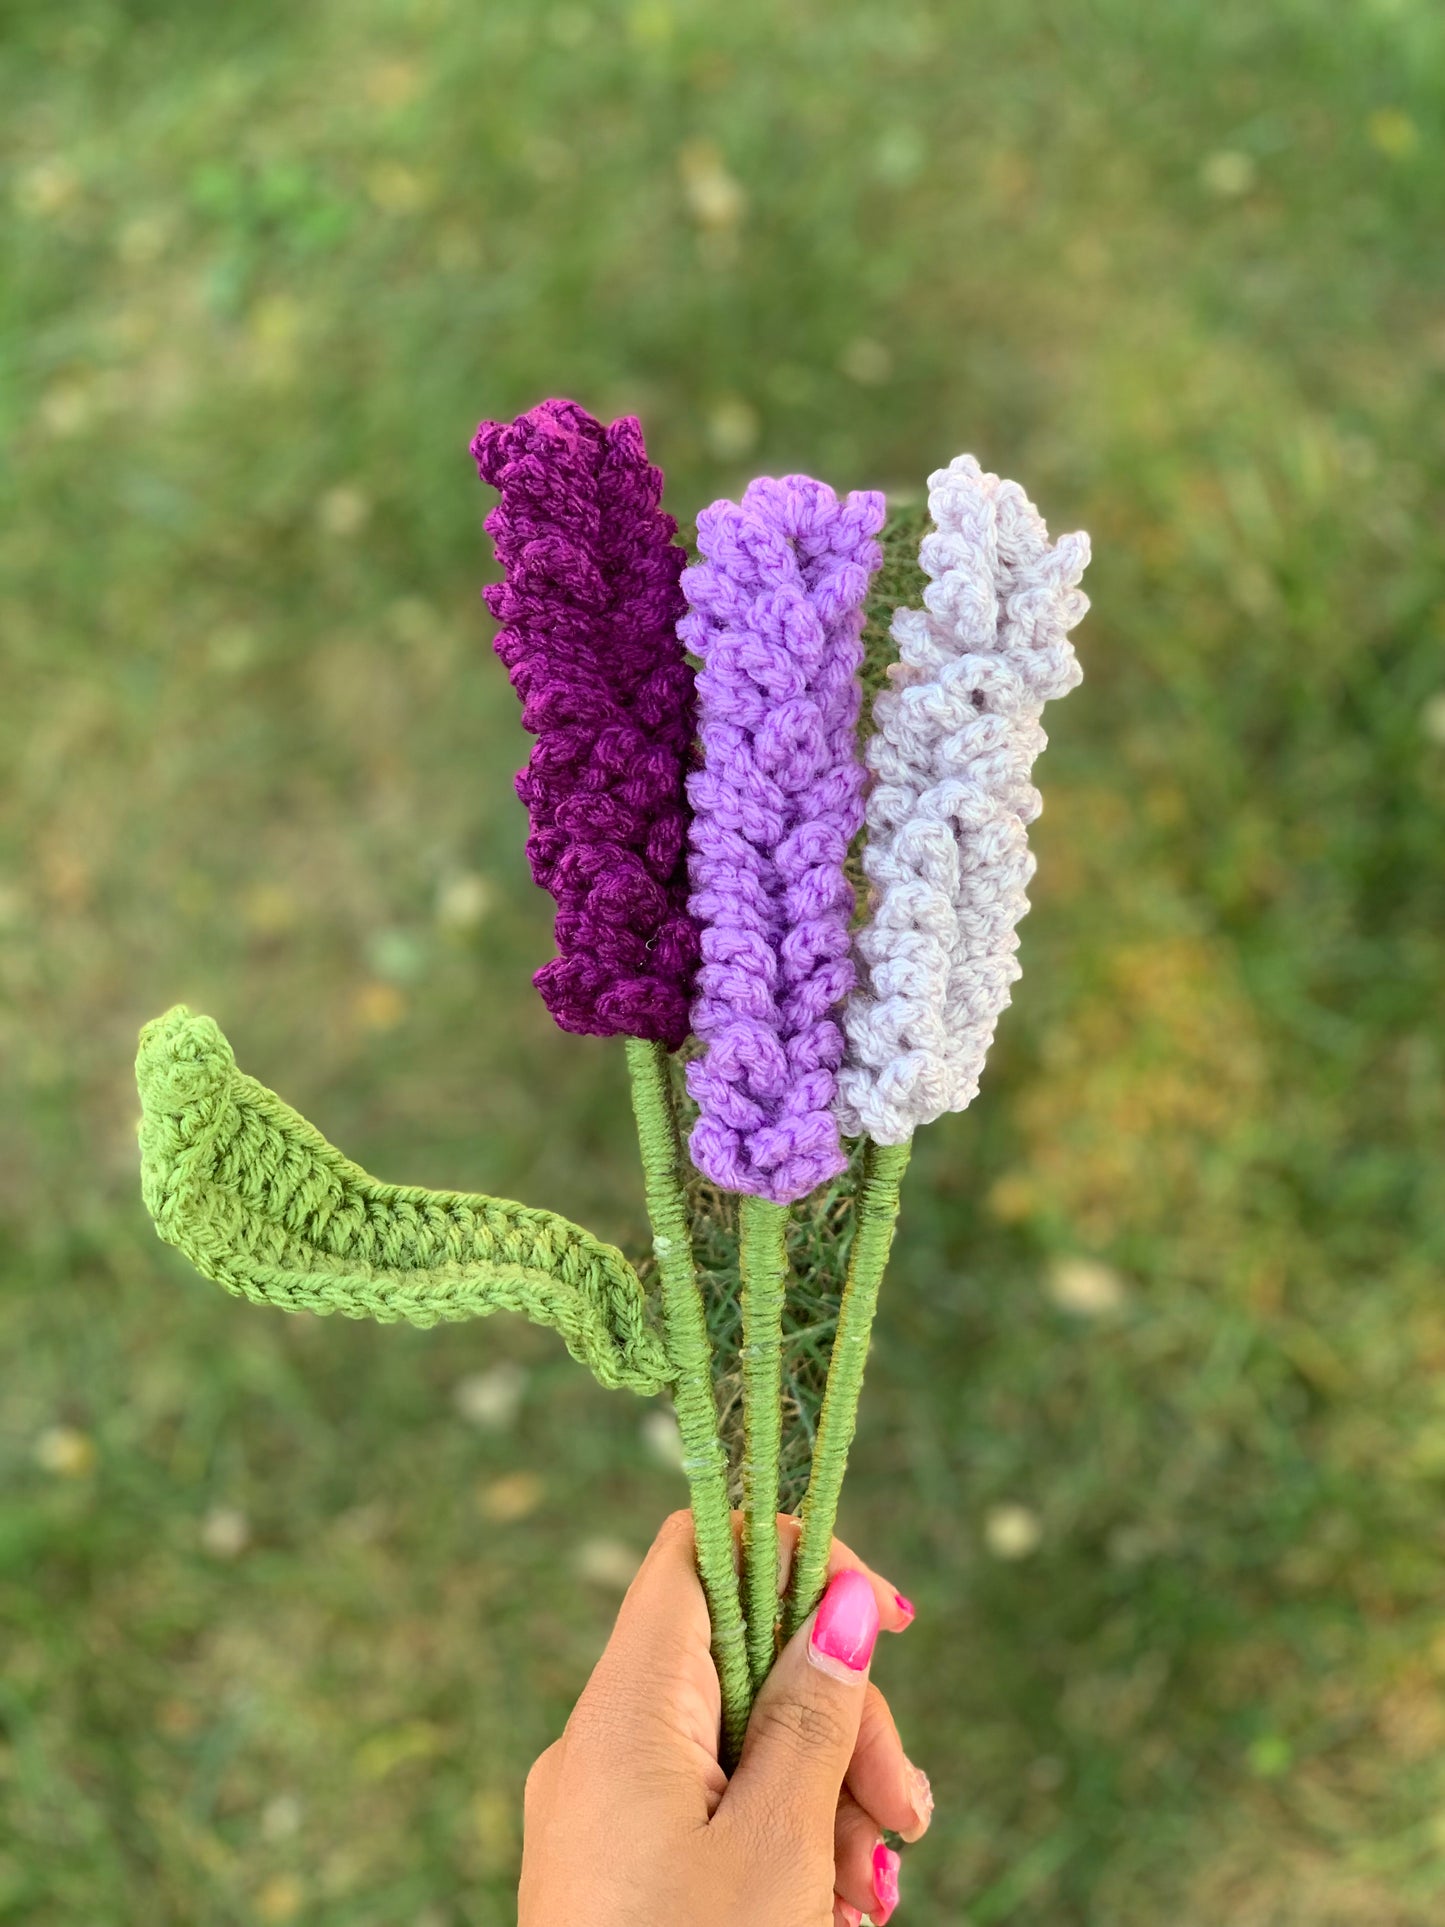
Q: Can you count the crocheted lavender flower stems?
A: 3